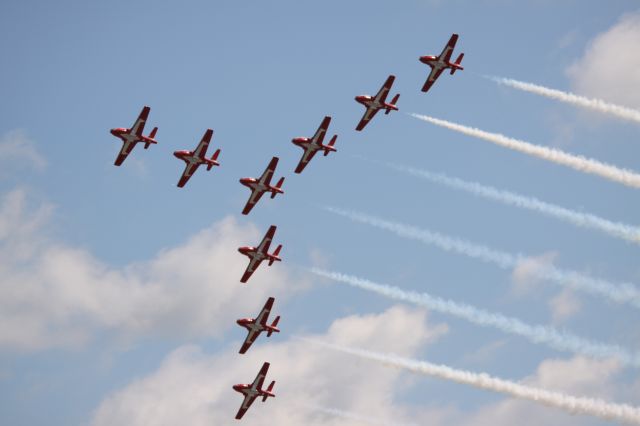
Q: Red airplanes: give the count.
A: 9